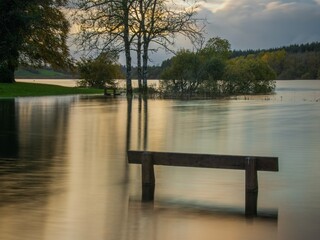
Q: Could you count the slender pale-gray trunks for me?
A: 3